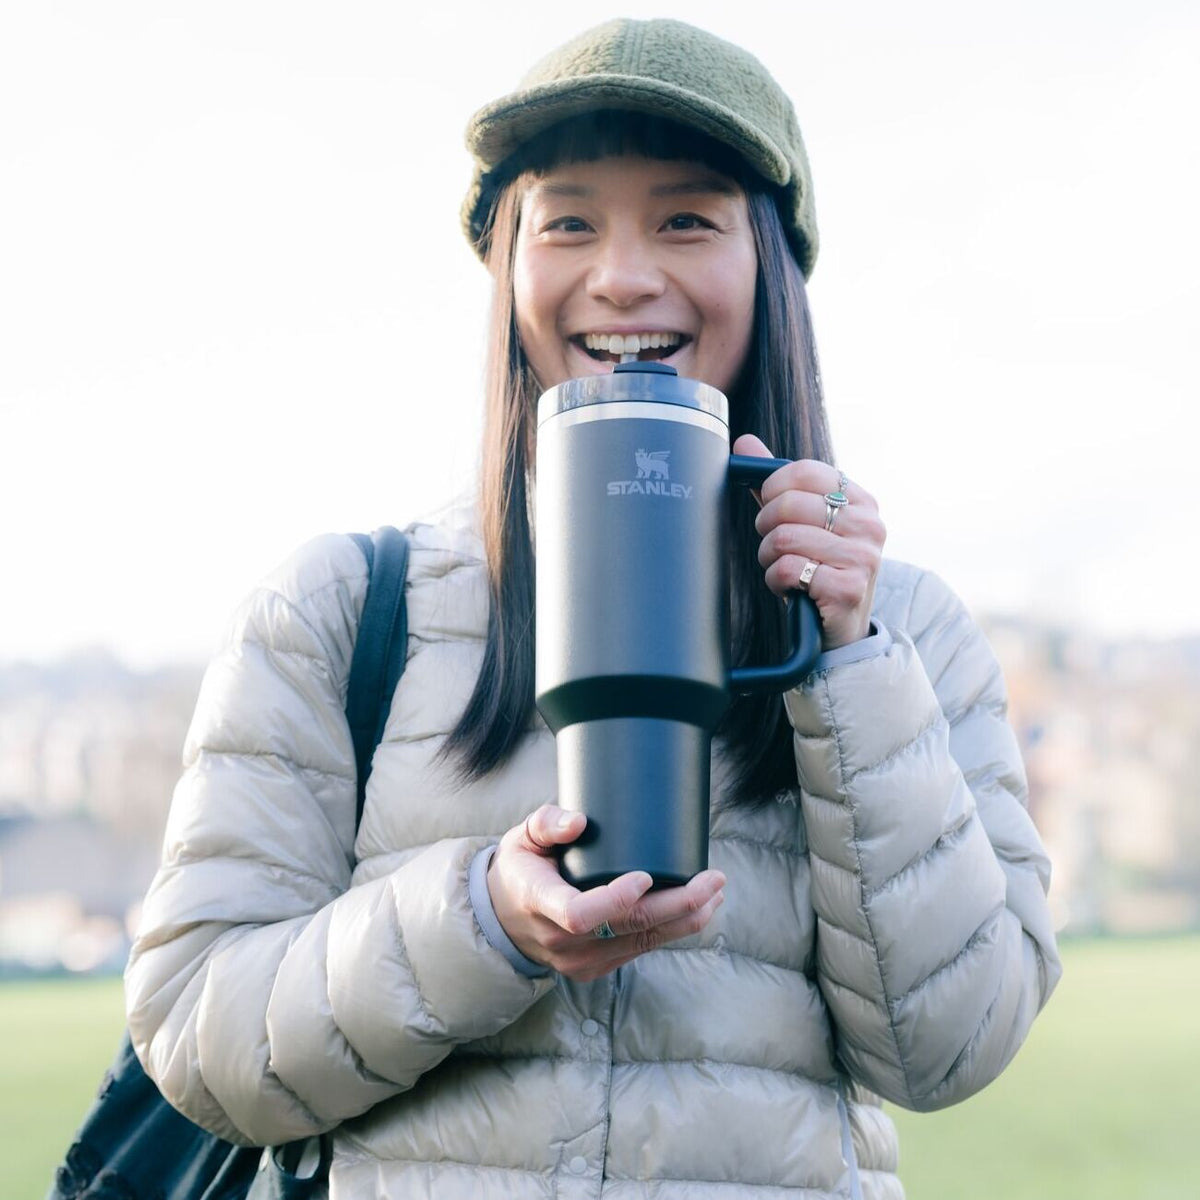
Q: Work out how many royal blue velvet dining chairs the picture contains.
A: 0